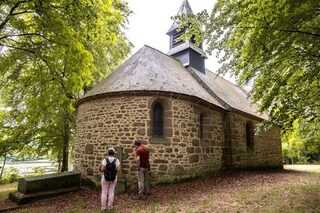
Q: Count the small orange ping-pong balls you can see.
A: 0